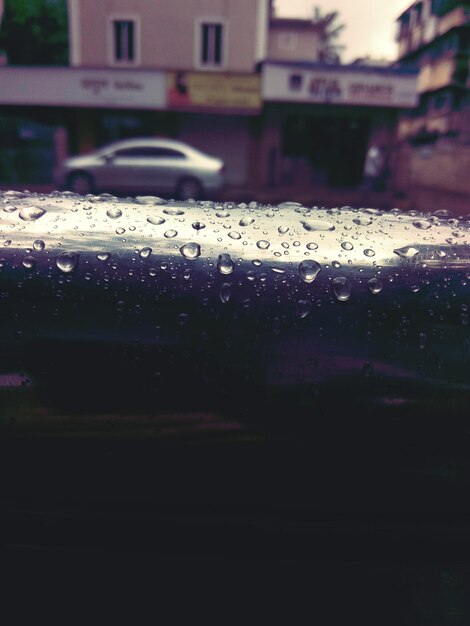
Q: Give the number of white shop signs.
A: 2